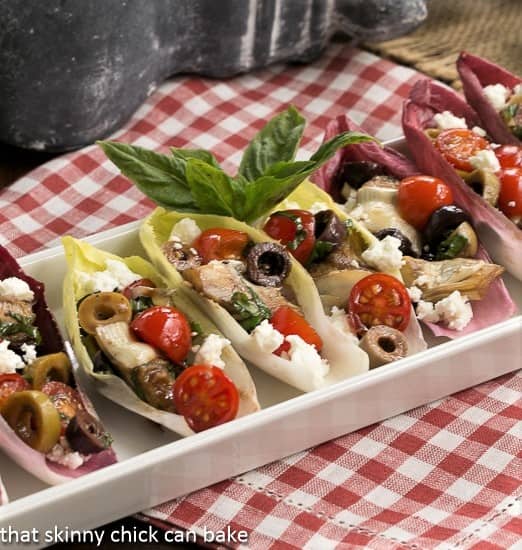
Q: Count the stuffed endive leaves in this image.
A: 7